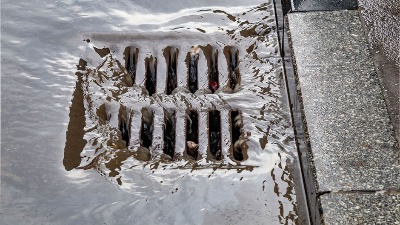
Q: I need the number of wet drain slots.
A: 12